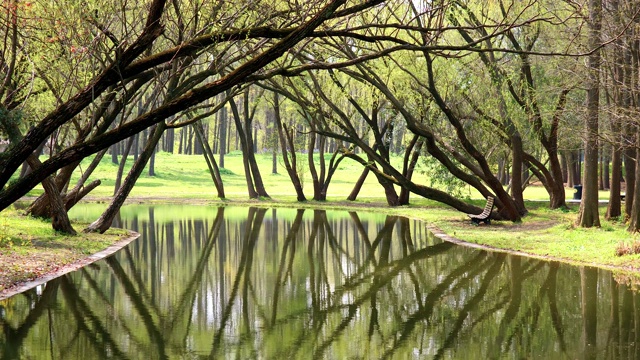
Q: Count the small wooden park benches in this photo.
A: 1